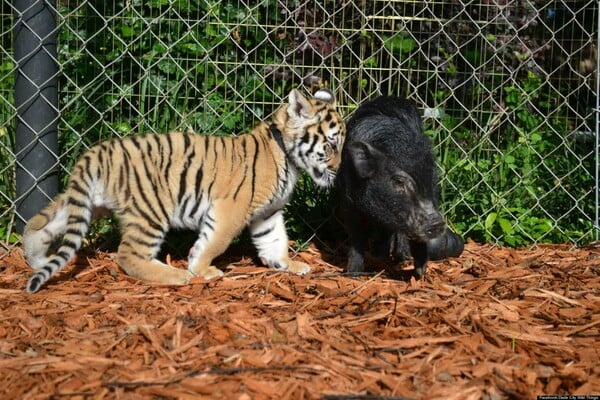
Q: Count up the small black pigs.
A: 1